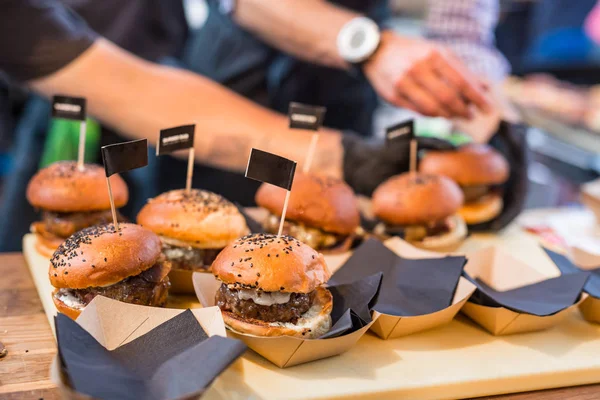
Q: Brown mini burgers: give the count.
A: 7